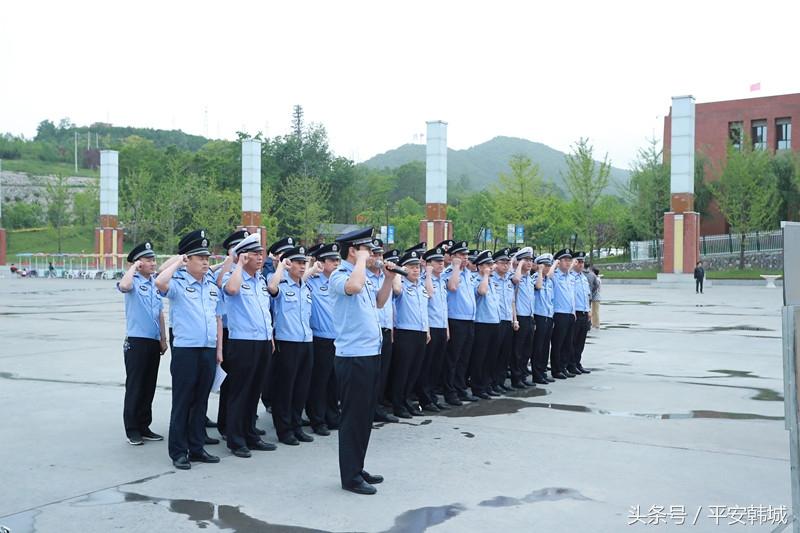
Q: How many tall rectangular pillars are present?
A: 4